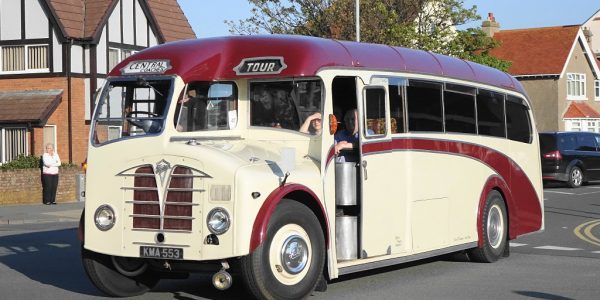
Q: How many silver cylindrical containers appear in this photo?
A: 2